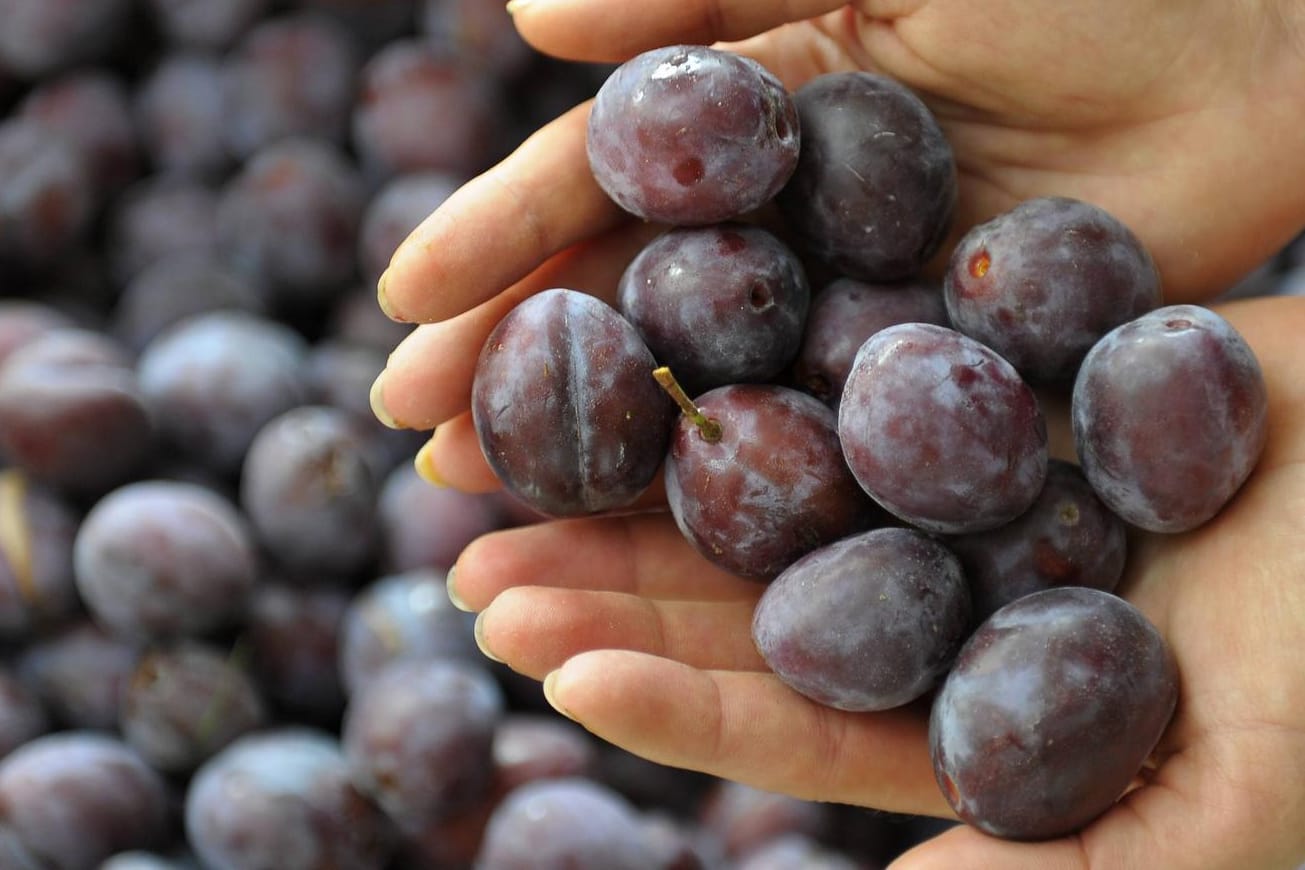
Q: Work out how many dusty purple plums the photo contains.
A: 12